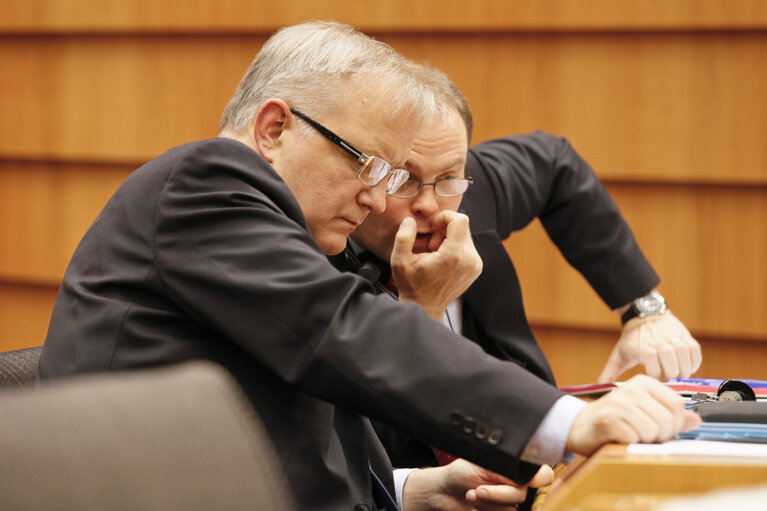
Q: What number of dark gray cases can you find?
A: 1